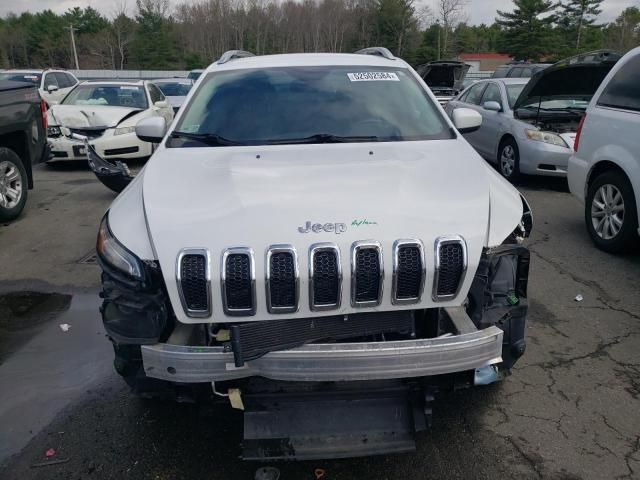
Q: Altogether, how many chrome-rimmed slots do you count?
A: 7